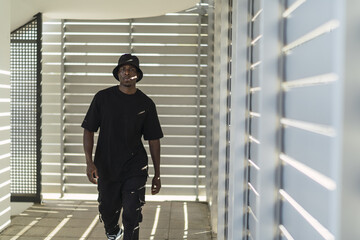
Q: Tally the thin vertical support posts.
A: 3